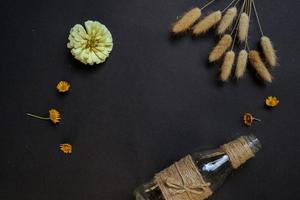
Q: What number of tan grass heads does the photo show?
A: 9